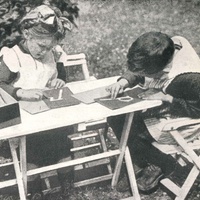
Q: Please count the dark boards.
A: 2